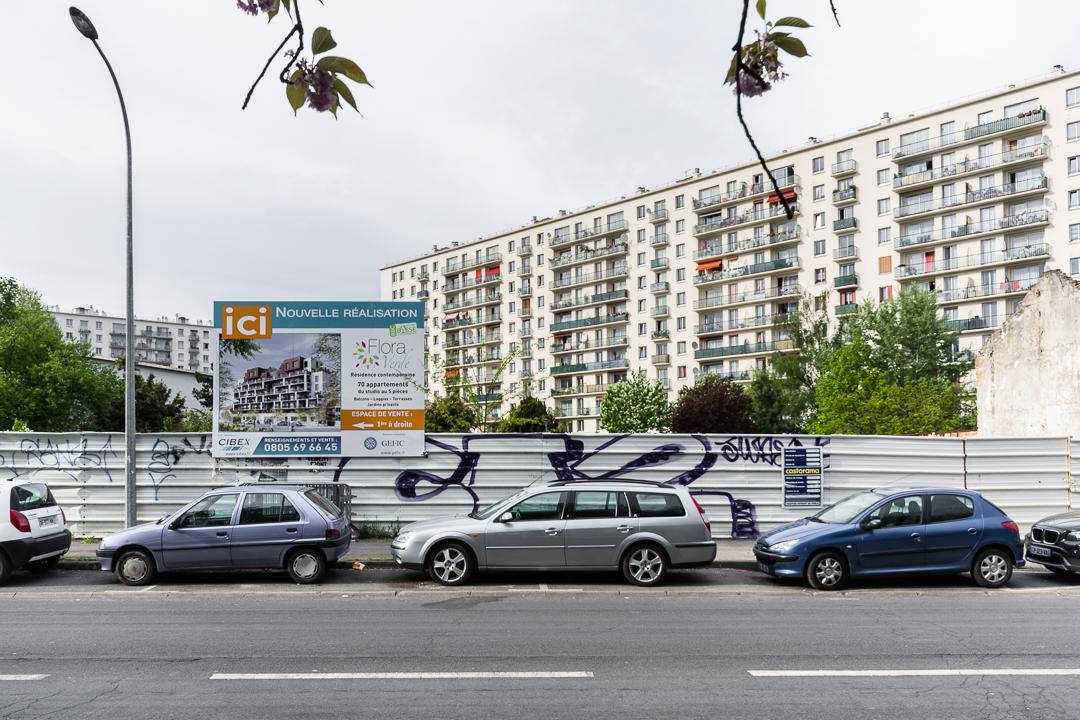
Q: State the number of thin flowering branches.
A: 2